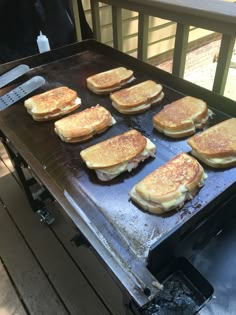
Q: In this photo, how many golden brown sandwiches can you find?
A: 8